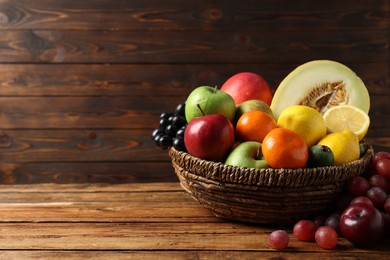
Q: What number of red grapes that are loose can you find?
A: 3